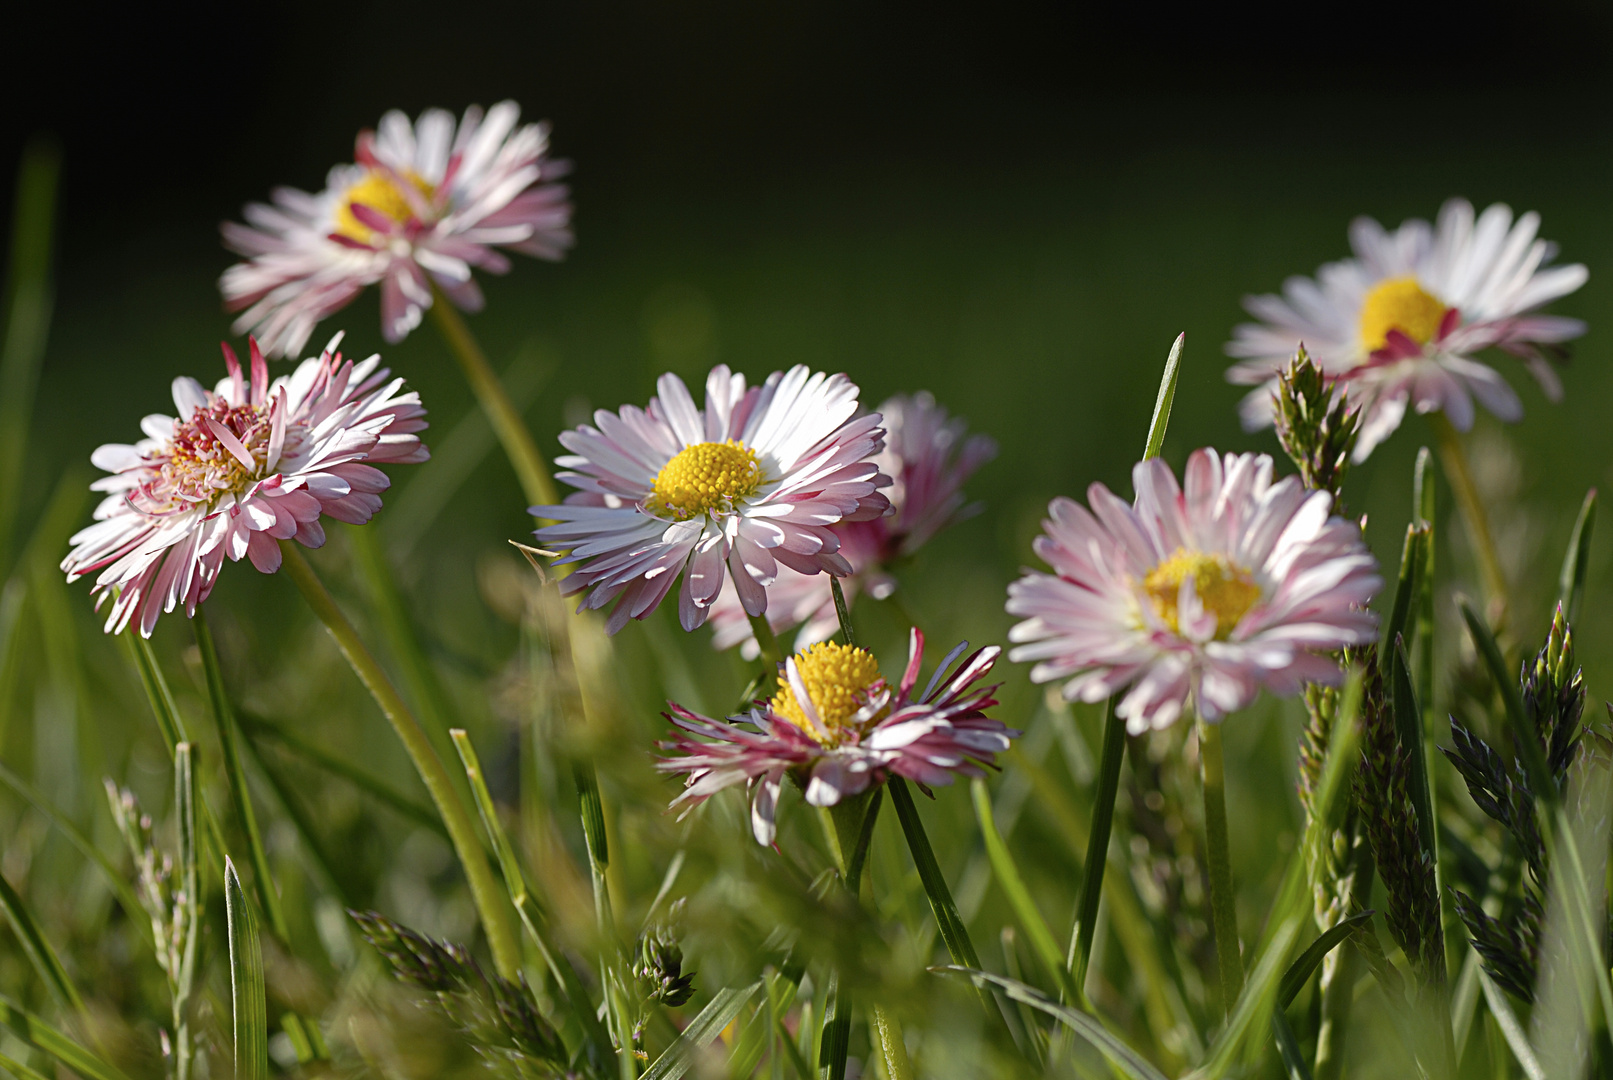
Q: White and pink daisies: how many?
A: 7